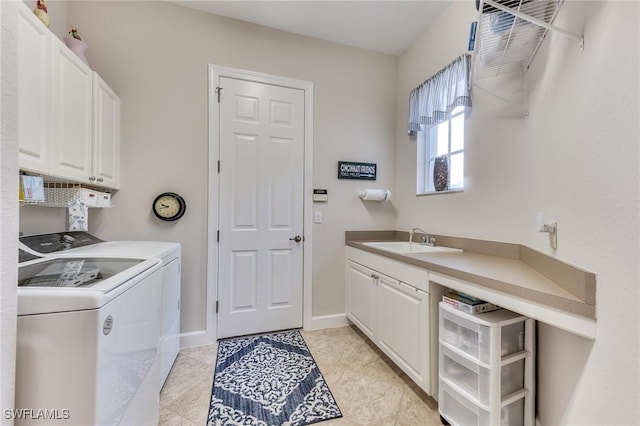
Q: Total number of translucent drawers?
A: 3